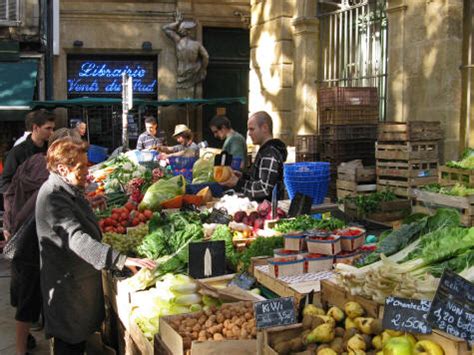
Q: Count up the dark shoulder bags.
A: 1